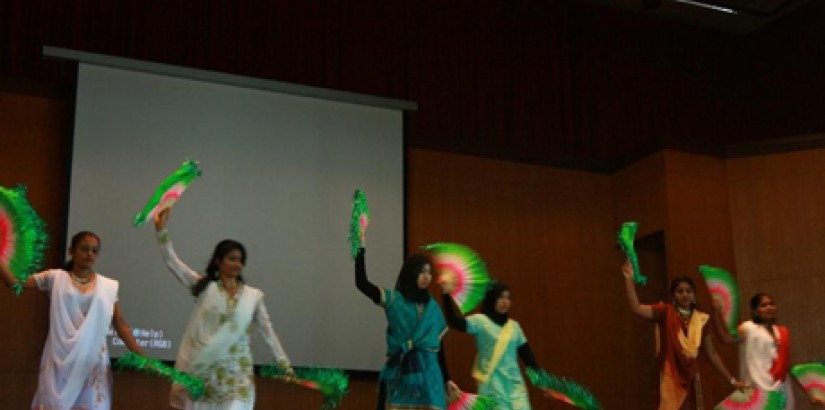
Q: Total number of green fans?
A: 12